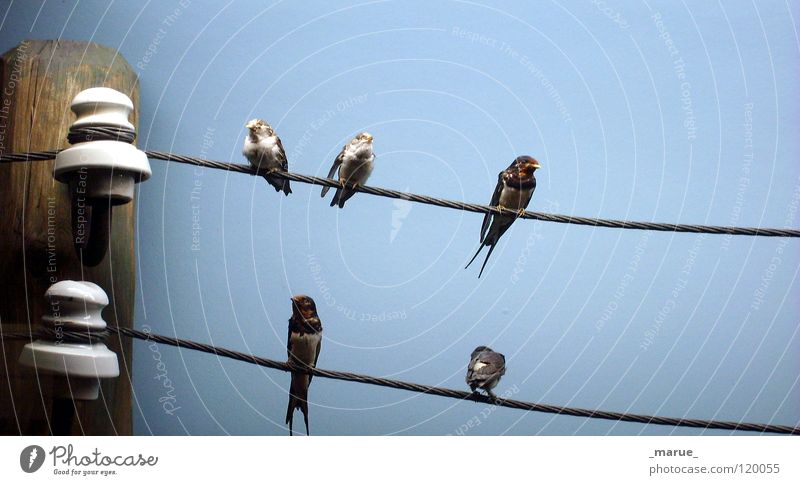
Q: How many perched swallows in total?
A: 5